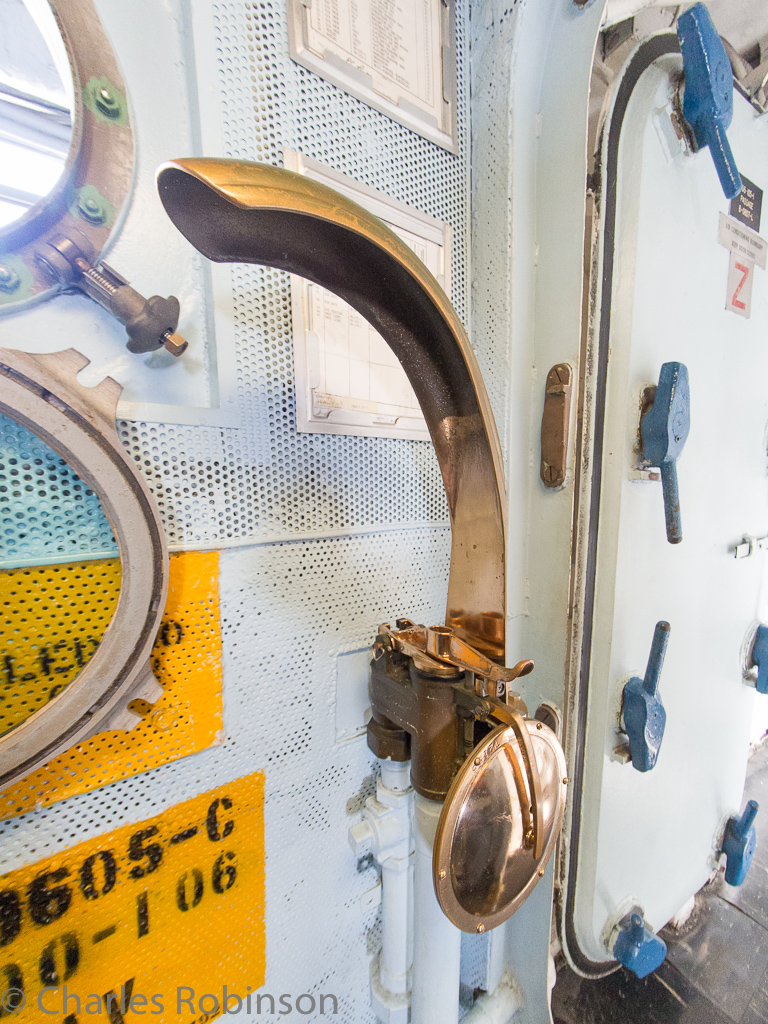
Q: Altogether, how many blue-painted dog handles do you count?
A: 6